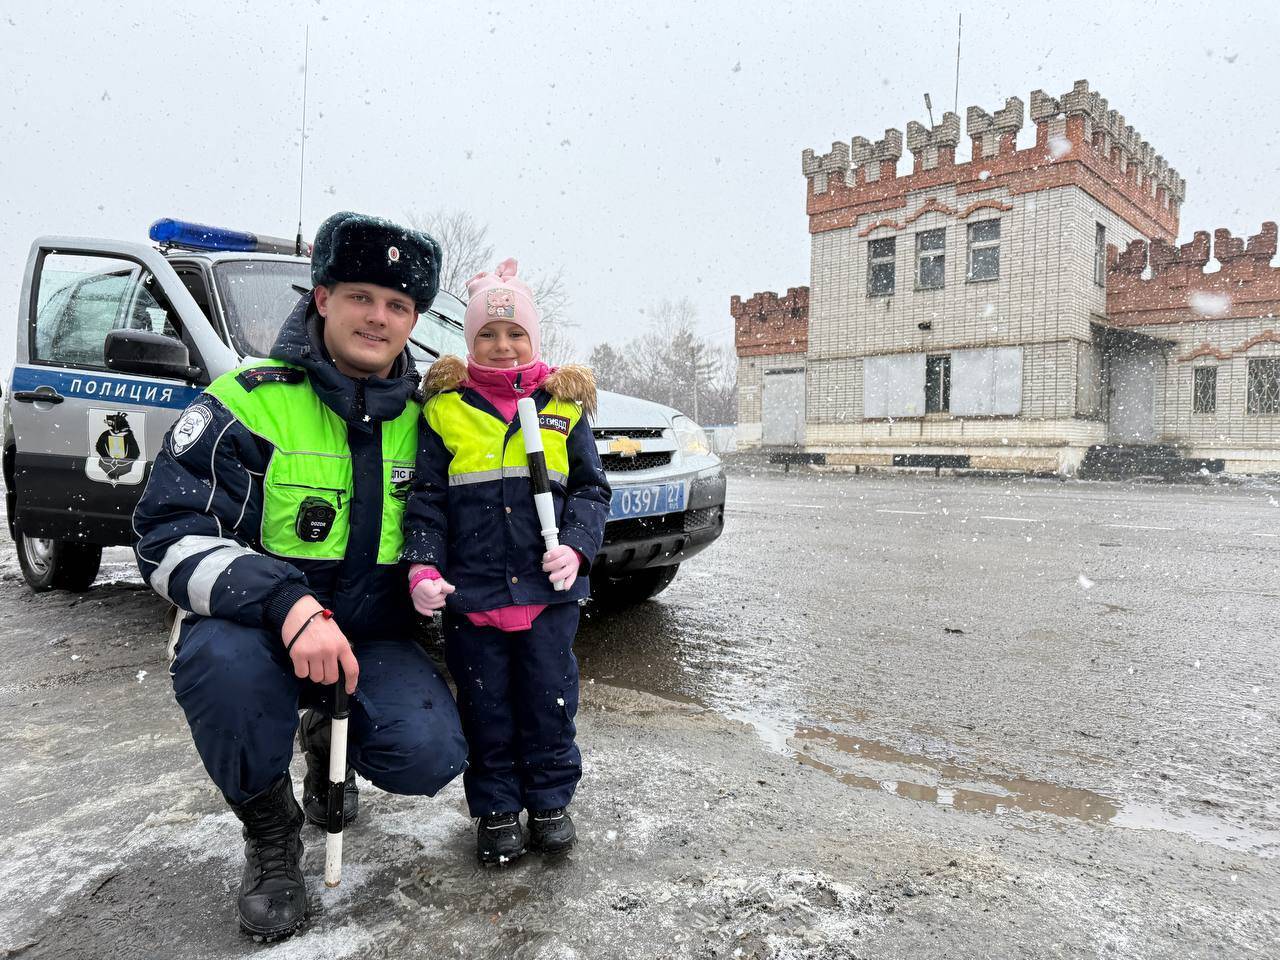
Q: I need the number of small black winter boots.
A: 2